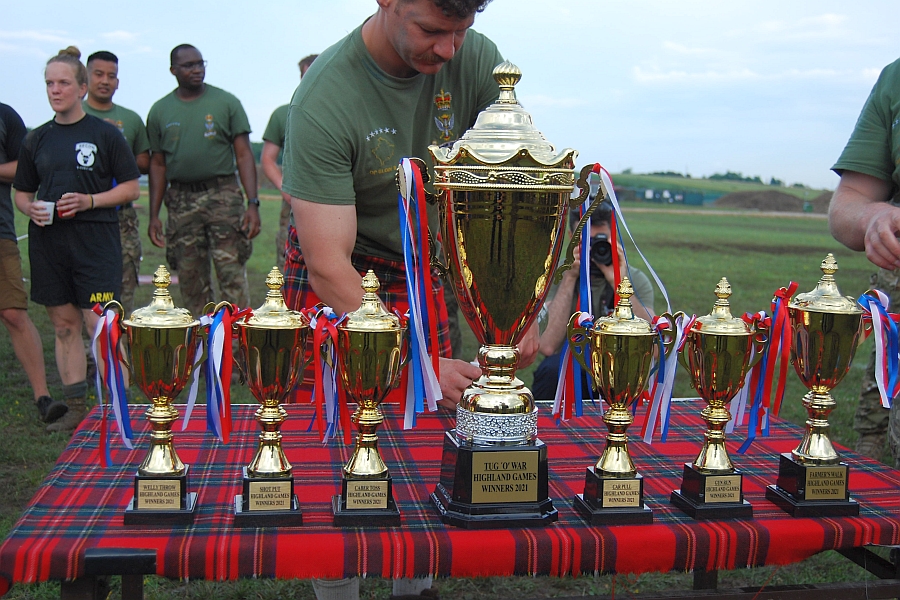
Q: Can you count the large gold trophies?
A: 1